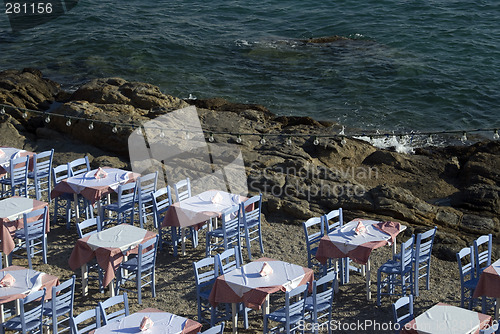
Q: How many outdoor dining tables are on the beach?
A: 11